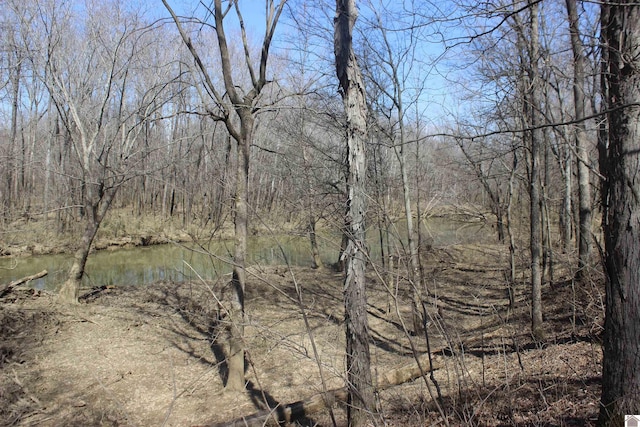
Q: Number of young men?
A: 0